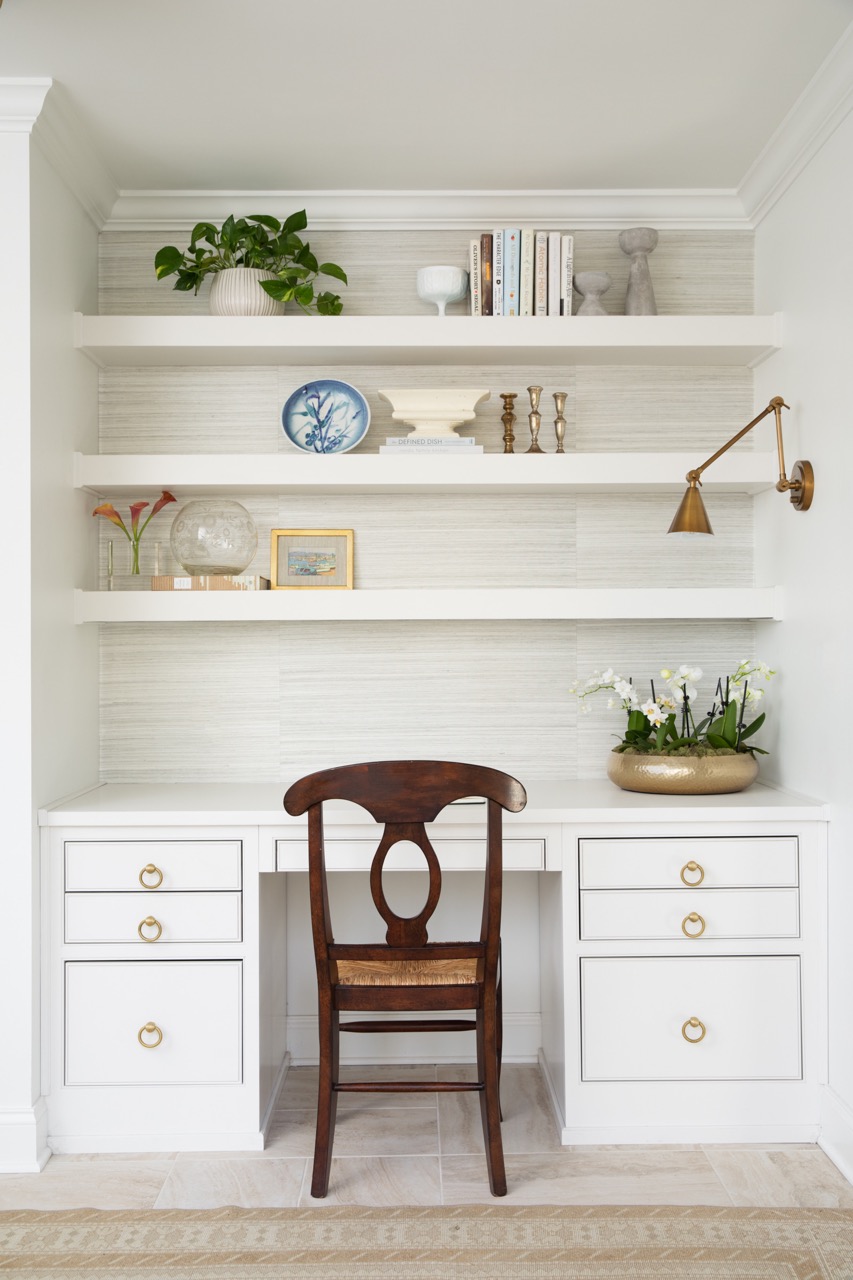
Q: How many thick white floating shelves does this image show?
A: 3